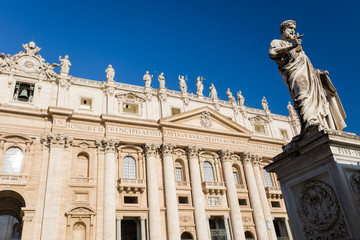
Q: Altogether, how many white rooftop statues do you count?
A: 11